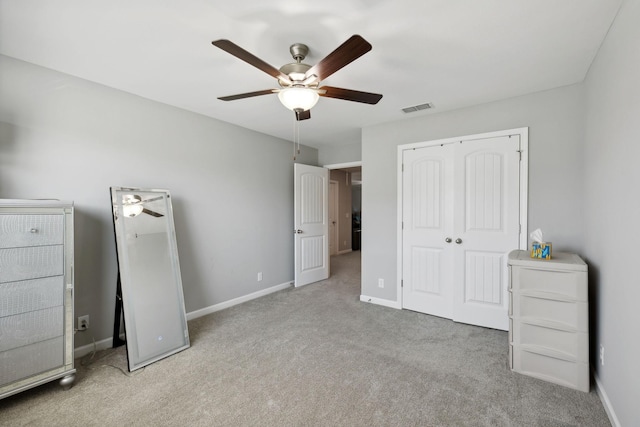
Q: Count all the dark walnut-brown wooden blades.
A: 5